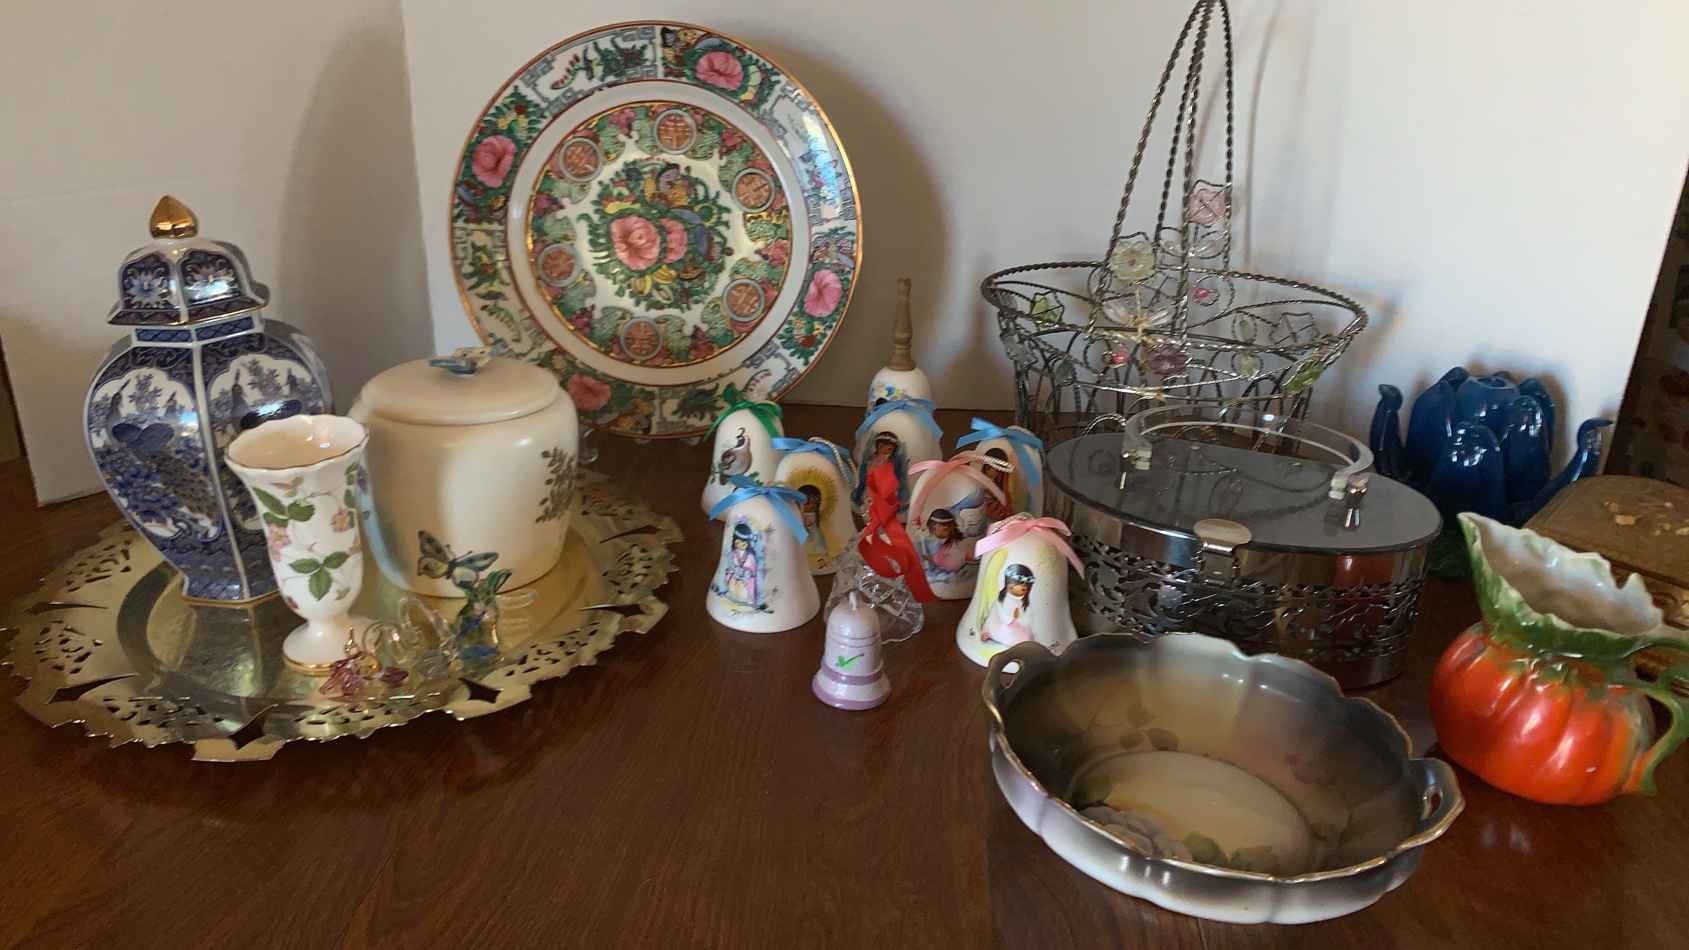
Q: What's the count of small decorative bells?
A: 10